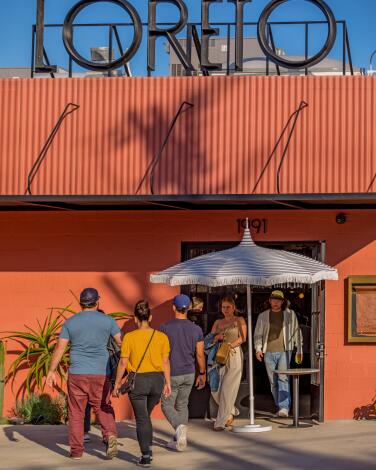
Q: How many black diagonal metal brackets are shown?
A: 3